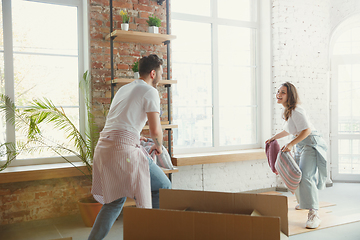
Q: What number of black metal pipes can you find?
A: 2